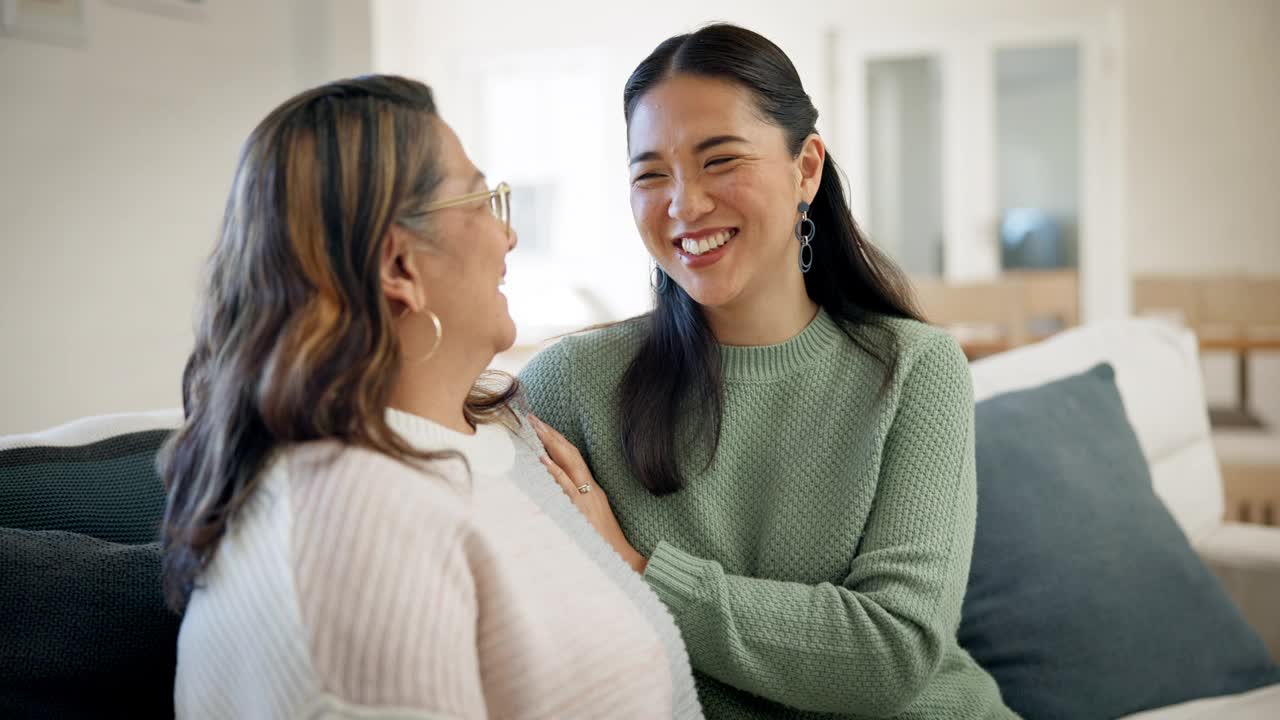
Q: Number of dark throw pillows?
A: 3